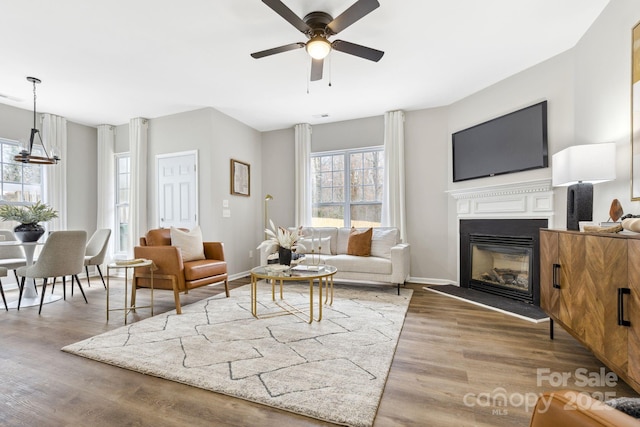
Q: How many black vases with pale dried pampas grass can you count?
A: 1